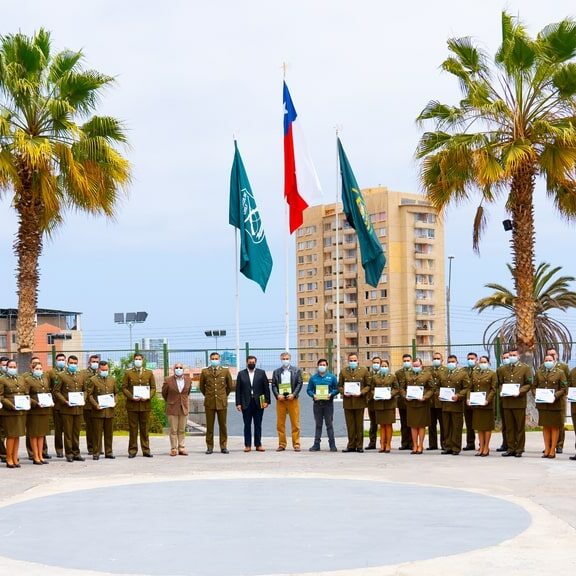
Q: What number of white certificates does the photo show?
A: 13